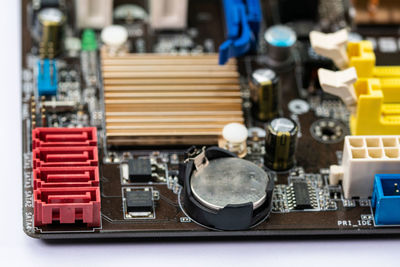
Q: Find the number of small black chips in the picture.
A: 3